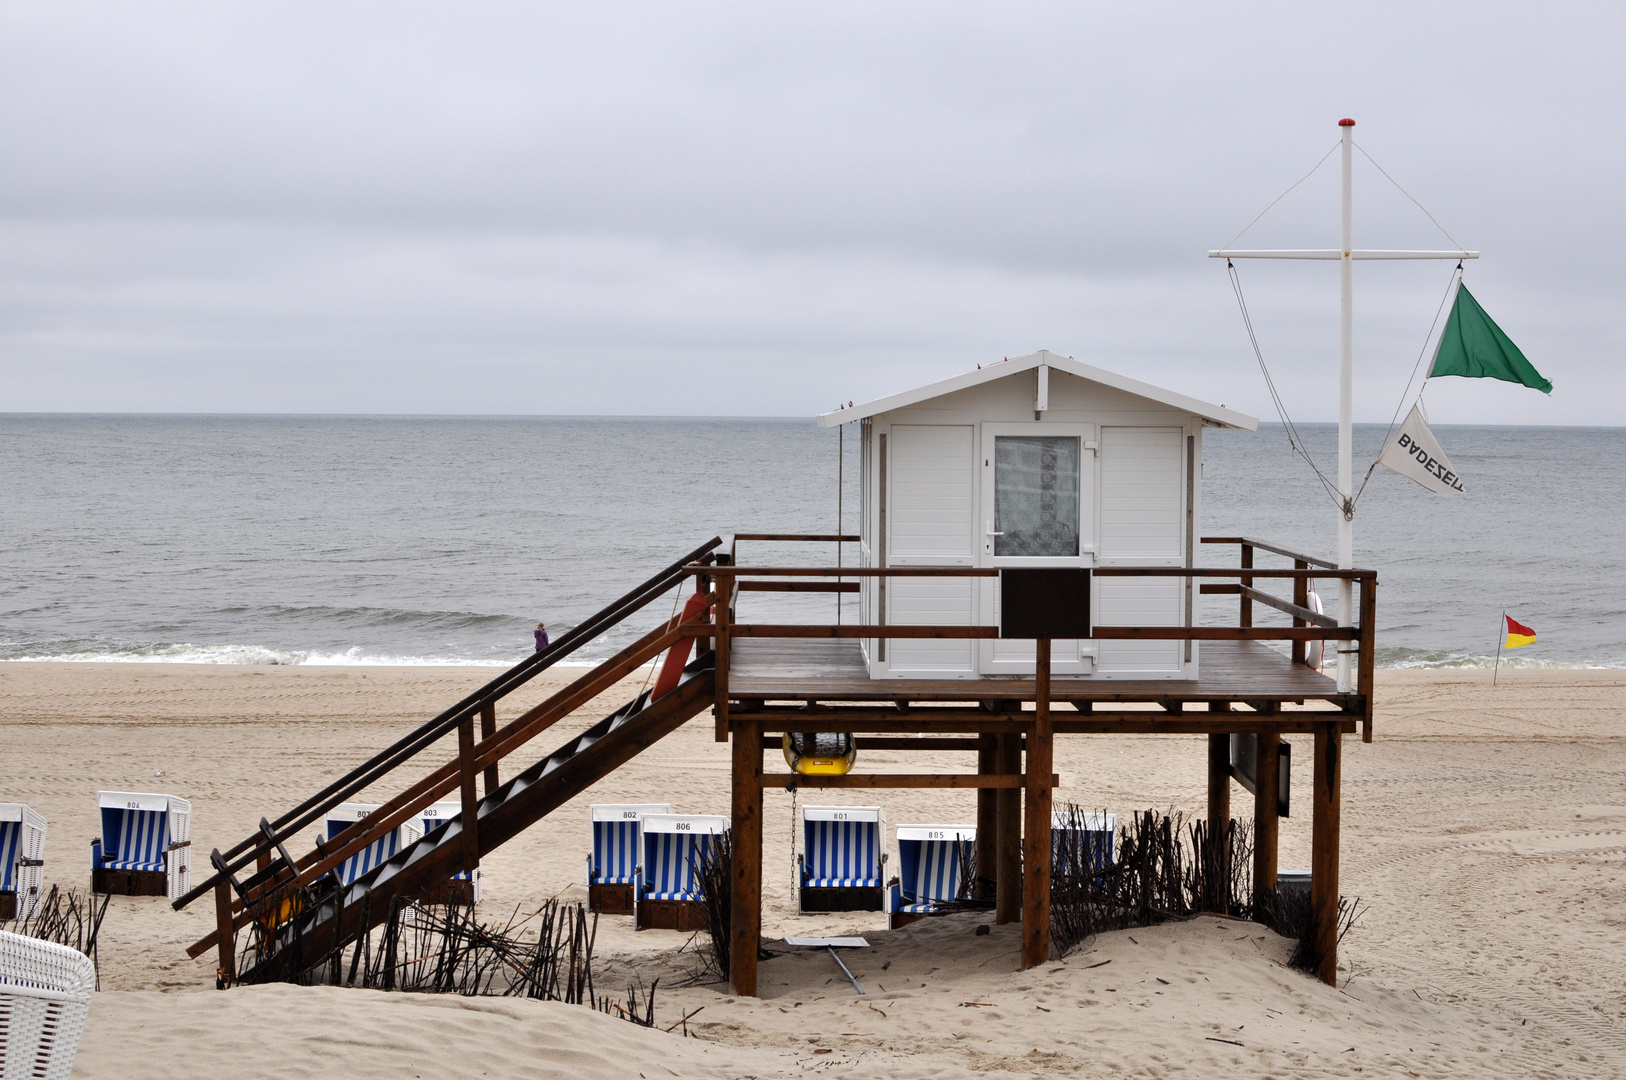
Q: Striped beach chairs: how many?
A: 9